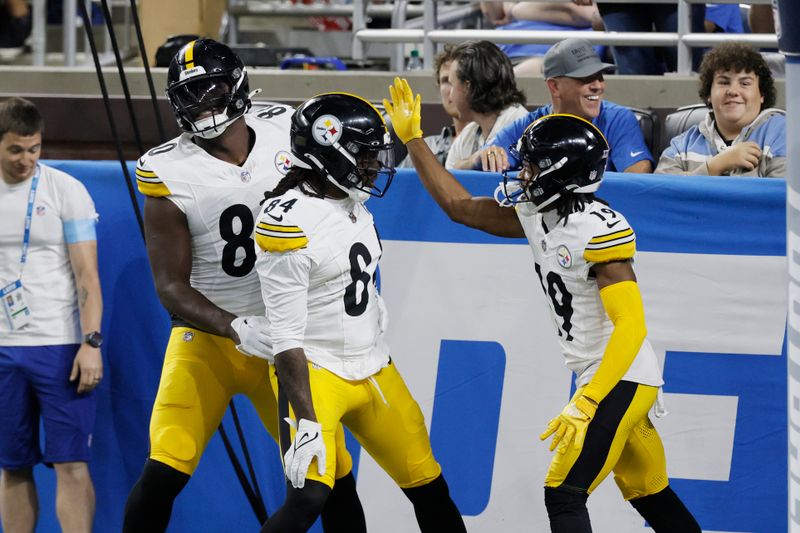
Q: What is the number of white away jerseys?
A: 3